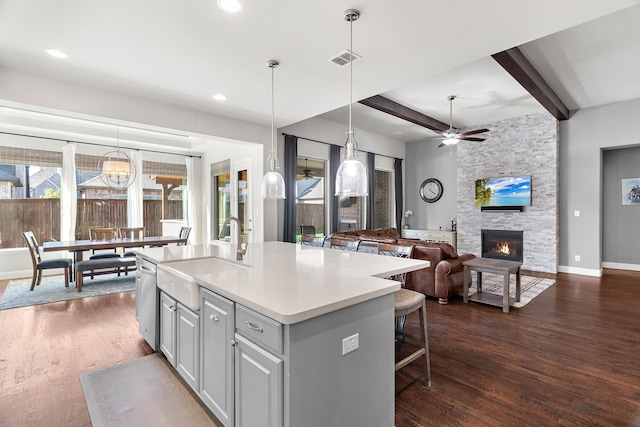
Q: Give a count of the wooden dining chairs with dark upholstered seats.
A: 4